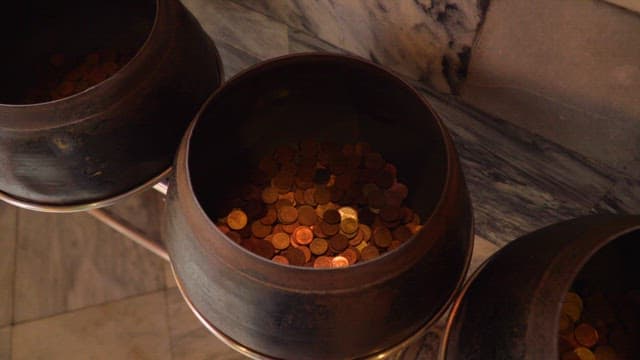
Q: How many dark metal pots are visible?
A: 3